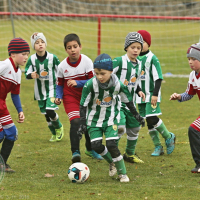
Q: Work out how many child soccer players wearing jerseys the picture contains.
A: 7